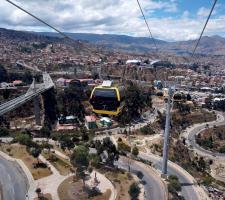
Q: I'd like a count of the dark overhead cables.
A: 3